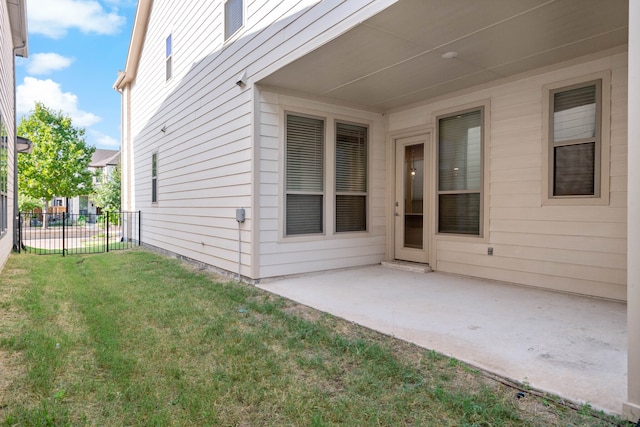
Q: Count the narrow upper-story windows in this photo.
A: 2